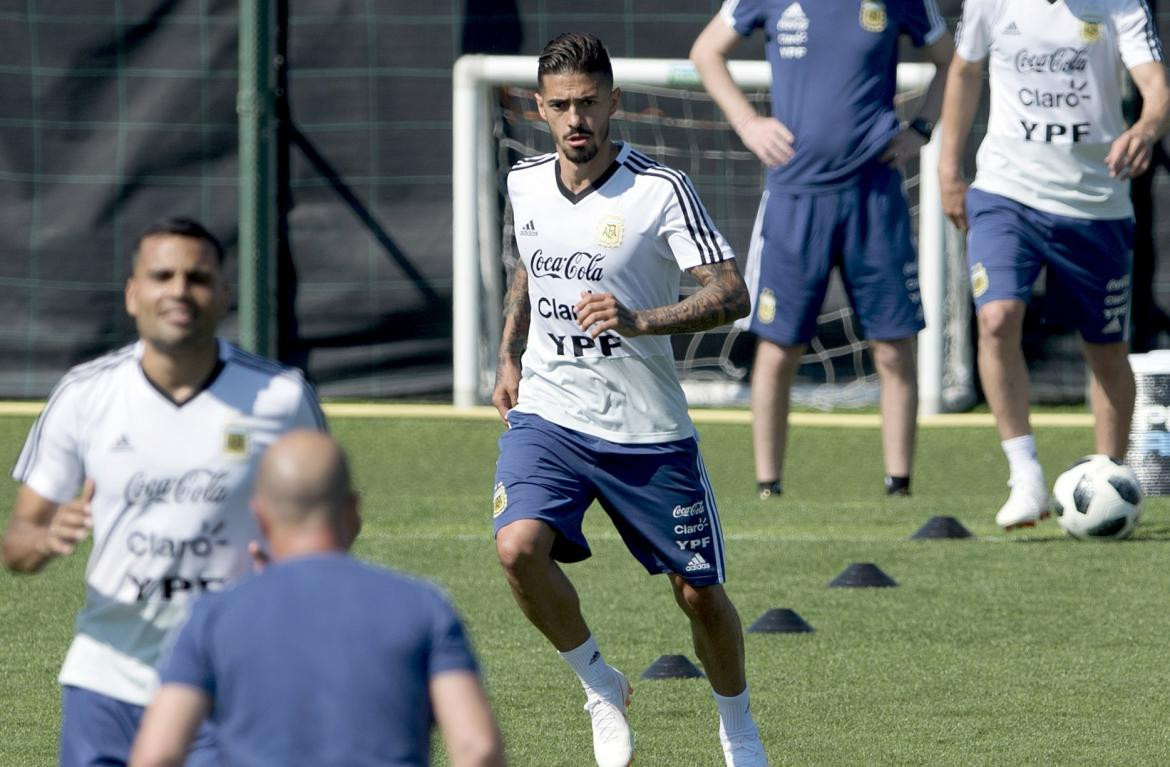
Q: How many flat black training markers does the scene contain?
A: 4